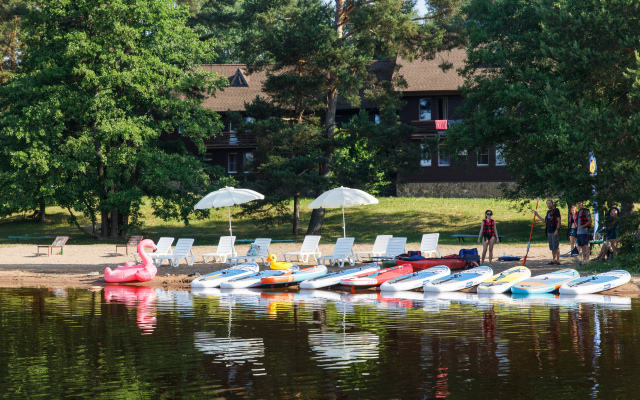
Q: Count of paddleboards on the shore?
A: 10